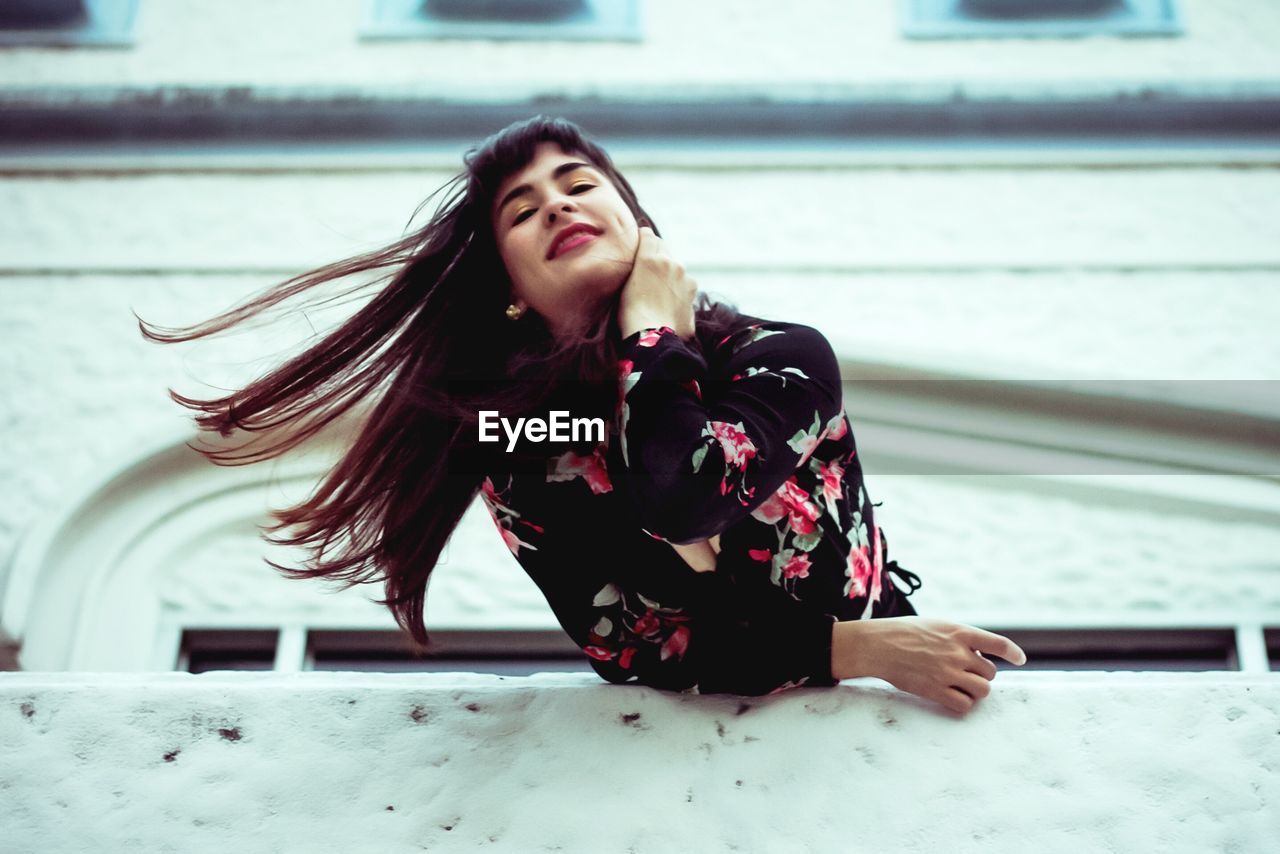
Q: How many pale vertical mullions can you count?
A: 2